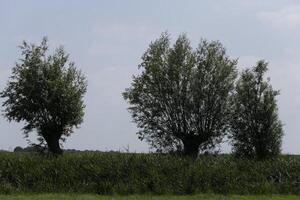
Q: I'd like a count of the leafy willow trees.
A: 3